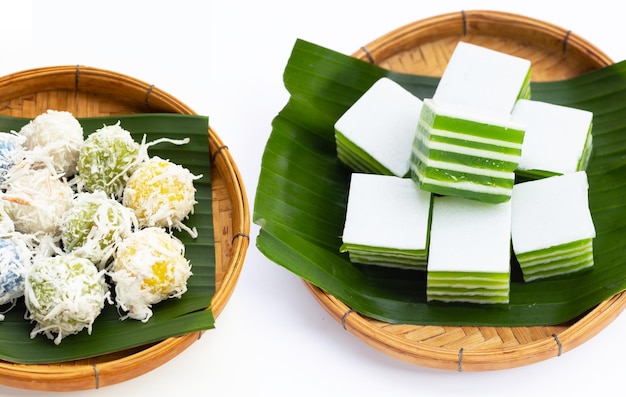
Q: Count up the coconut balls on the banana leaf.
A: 10